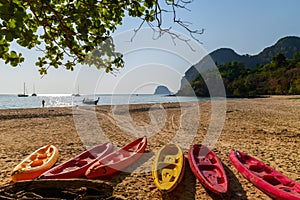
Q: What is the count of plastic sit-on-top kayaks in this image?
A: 6